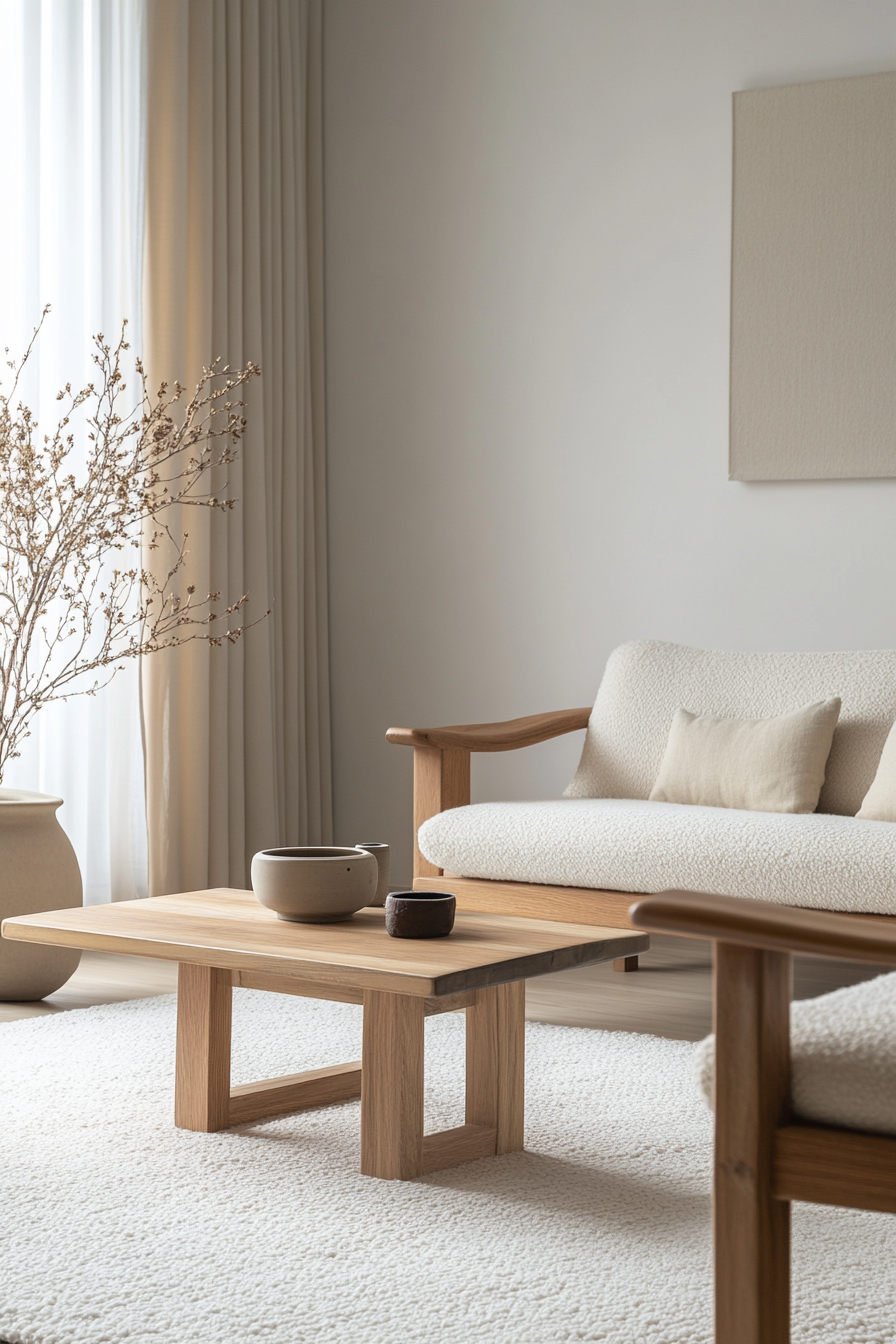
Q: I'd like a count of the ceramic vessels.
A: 4